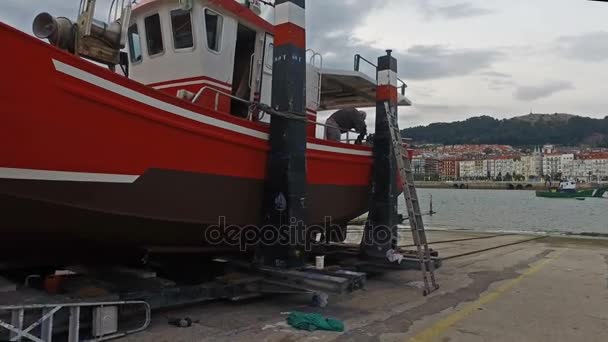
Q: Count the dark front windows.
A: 4